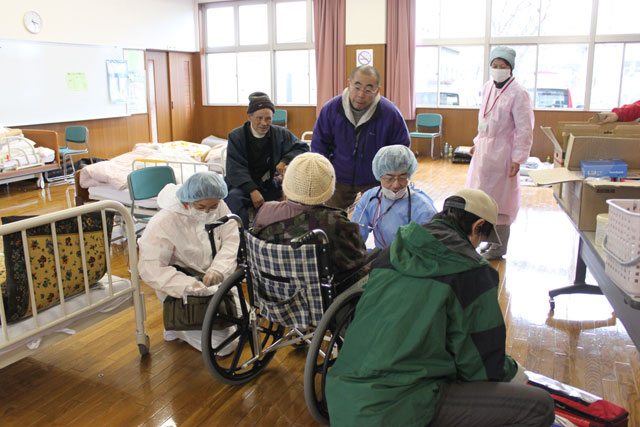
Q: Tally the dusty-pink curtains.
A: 2